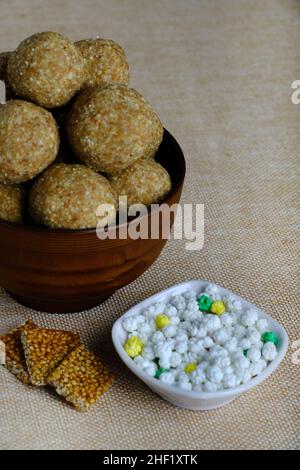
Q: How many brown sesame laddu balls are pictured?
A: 8